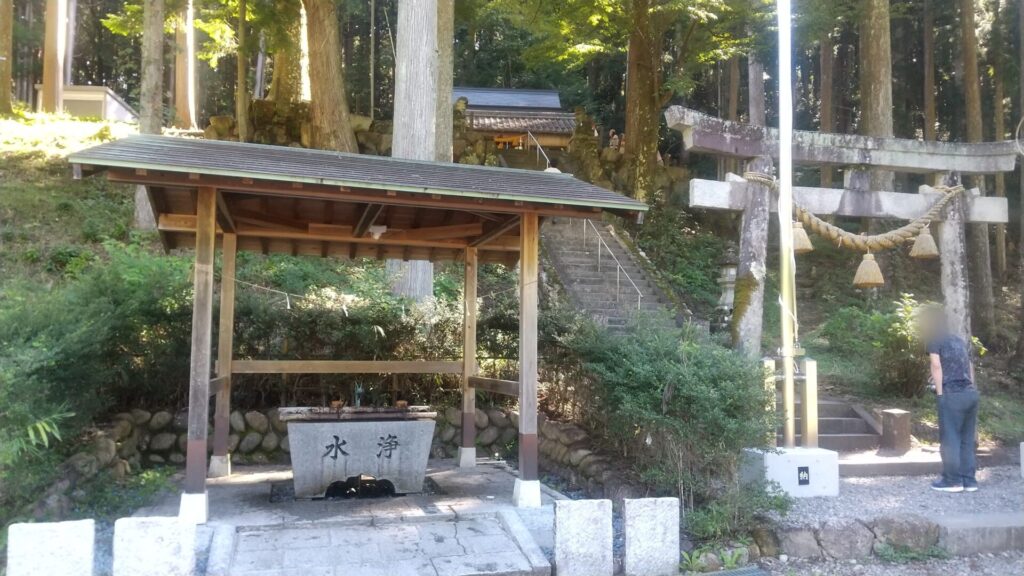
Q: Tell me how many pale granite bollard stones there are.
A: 4